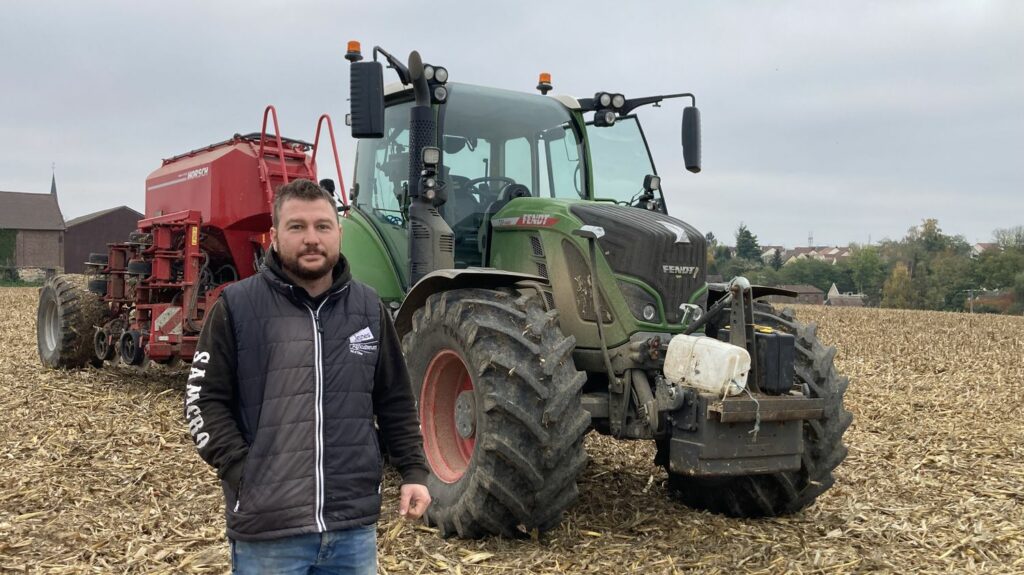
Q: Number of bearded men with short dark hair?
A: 1